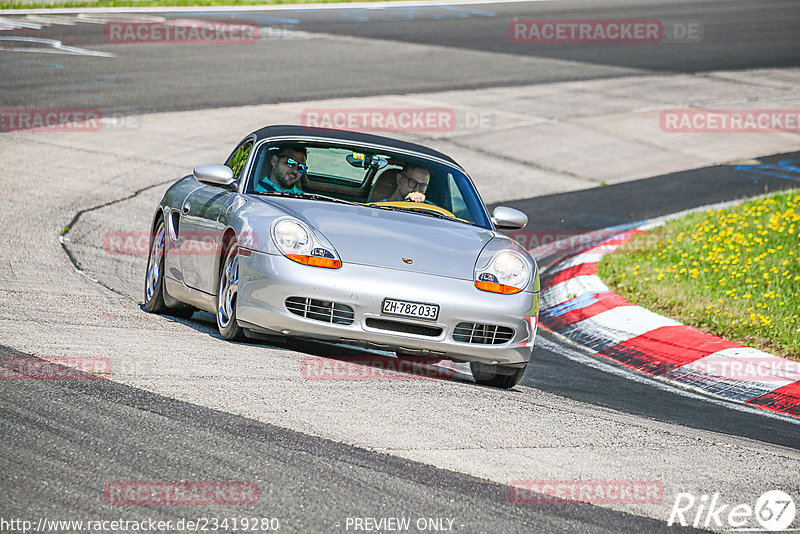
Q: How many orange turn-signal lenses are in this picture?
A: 2